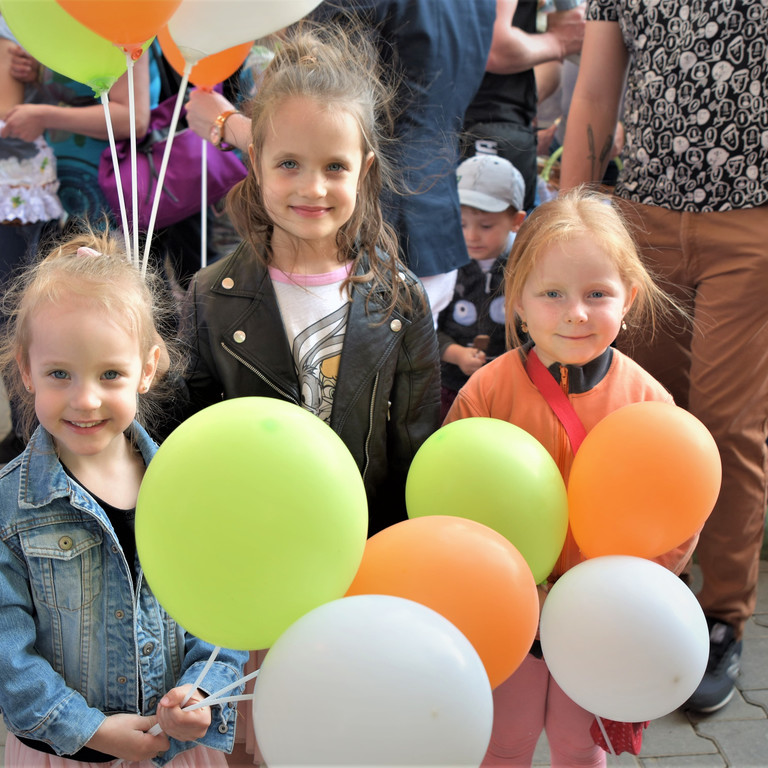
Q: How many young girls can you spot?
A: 3